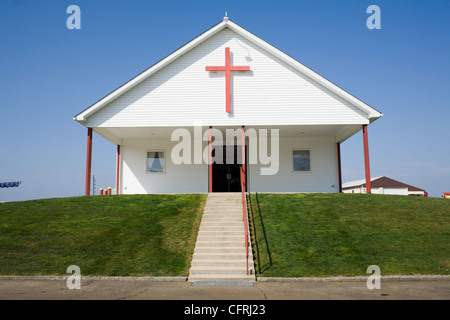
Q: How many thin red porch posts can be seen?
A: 6